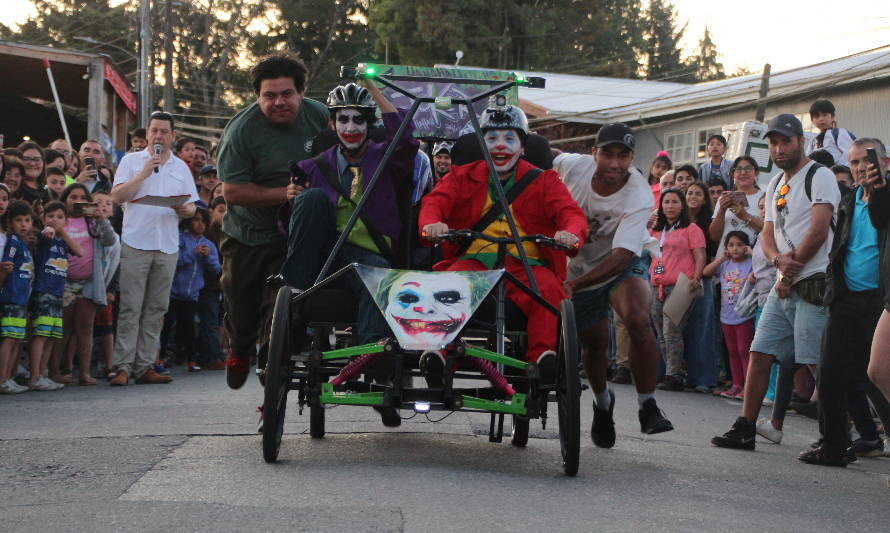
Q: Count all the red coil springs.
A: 2